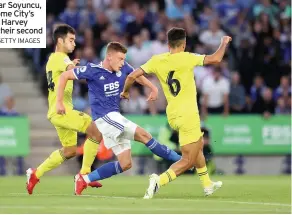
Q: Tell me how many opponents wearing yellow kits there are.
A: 2